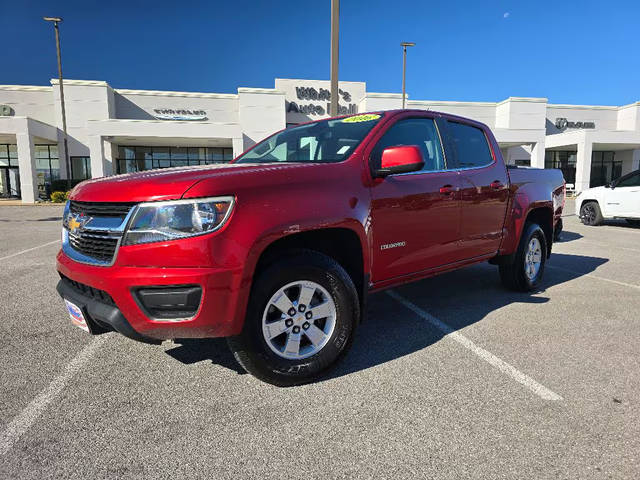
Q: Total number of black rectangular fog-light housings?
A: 1